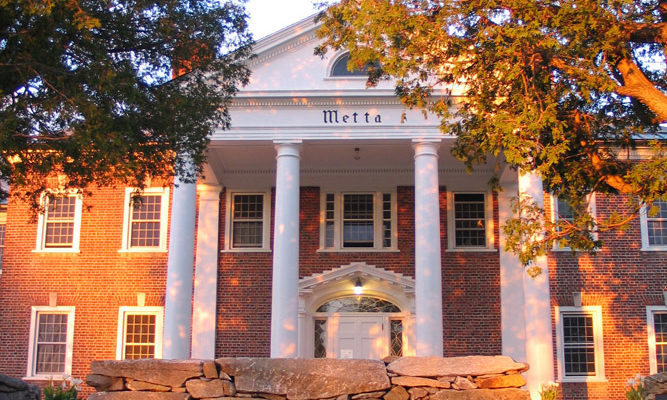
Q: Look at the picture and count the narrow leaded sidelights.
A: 2